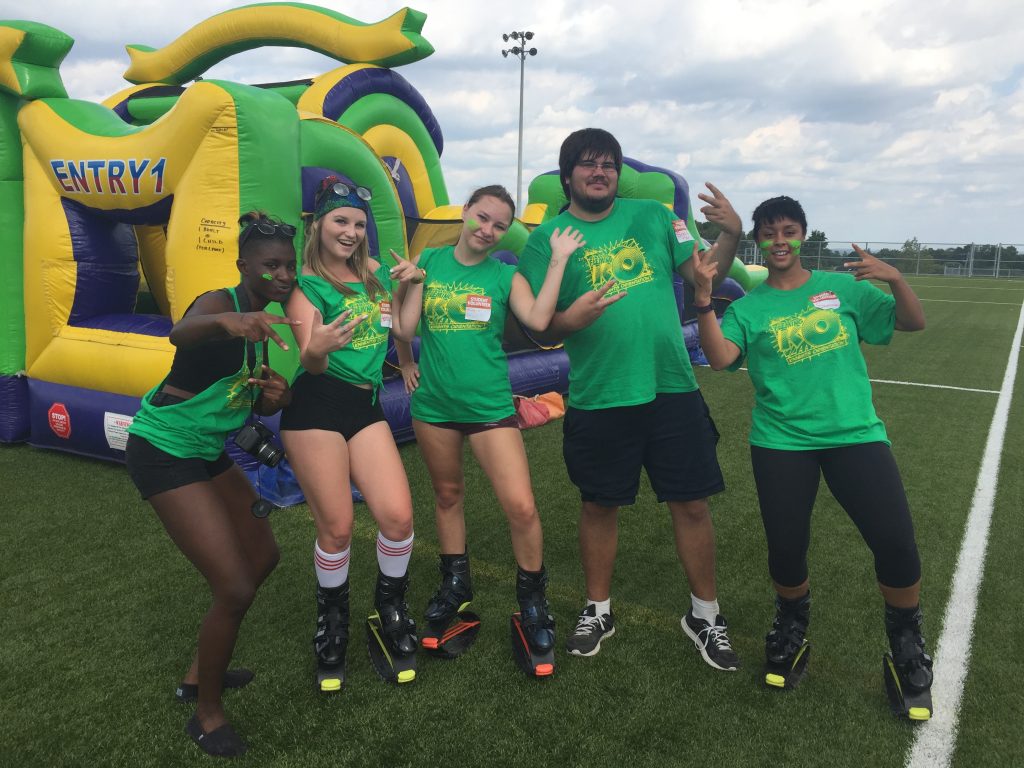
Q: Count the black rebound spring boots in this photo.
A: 6